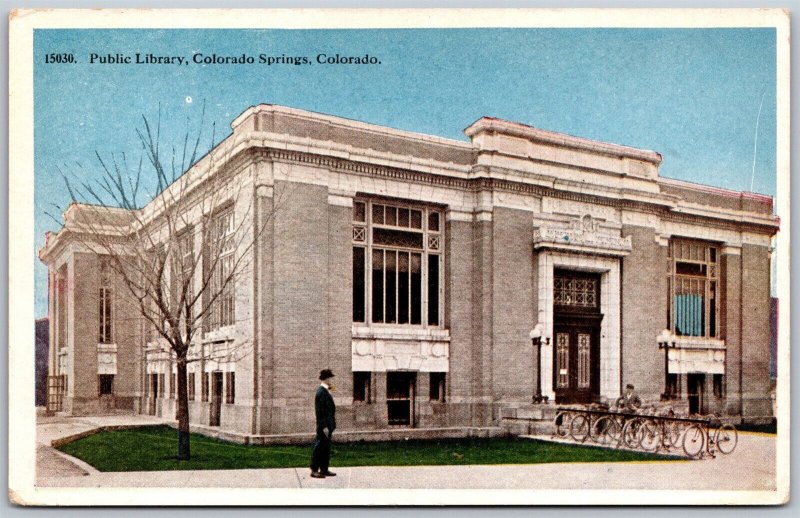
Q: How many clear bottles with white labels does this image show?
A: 0